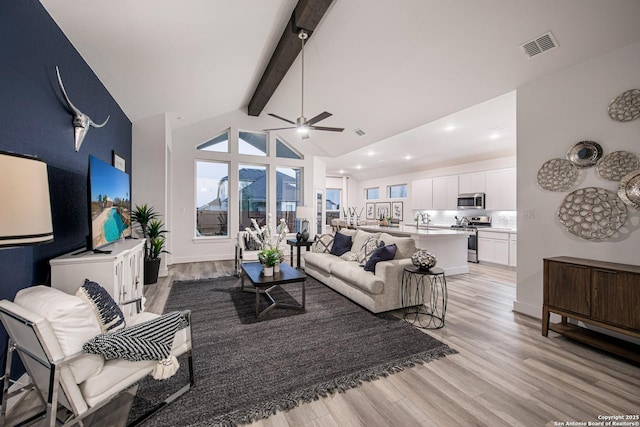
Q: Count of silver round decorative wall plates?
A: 6